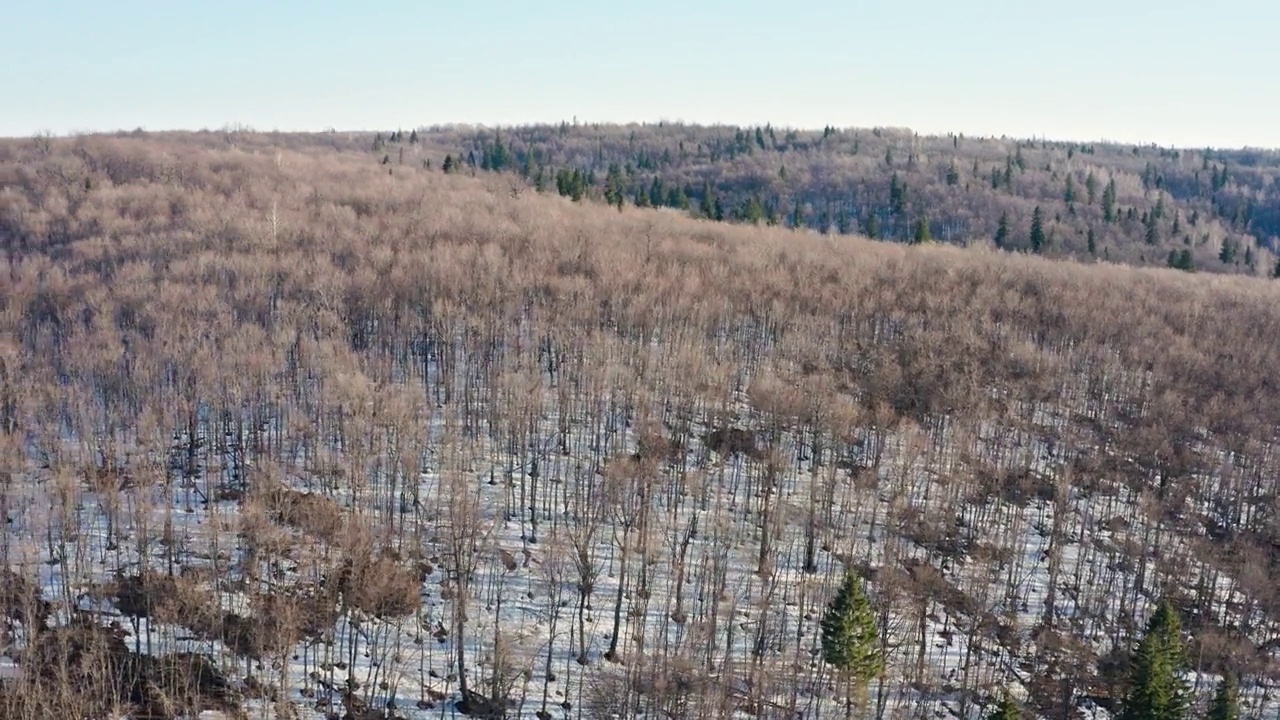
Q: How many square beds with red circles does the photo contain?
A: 0